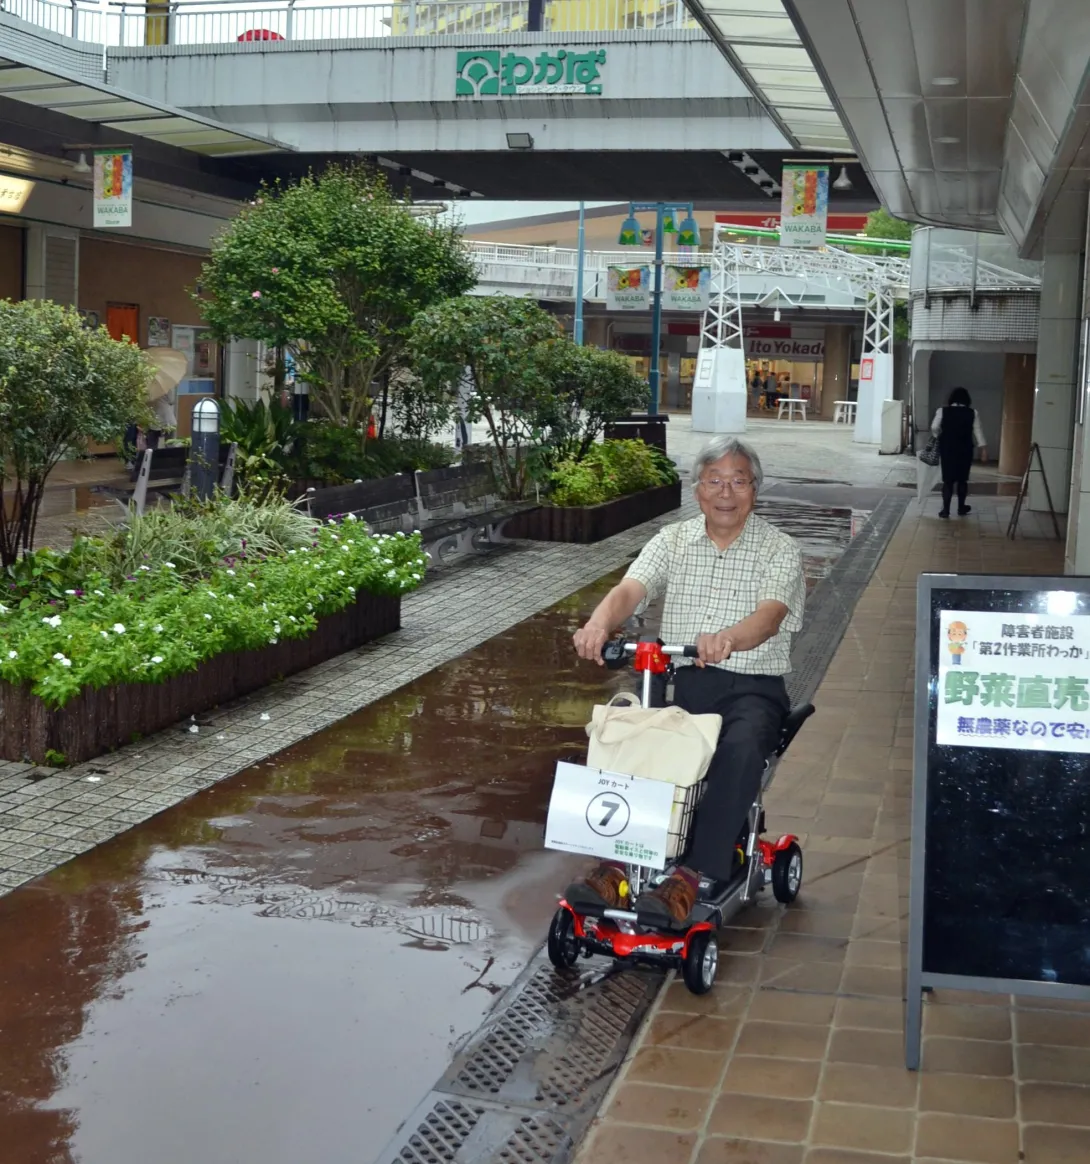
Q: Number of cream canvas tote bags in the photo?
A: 1